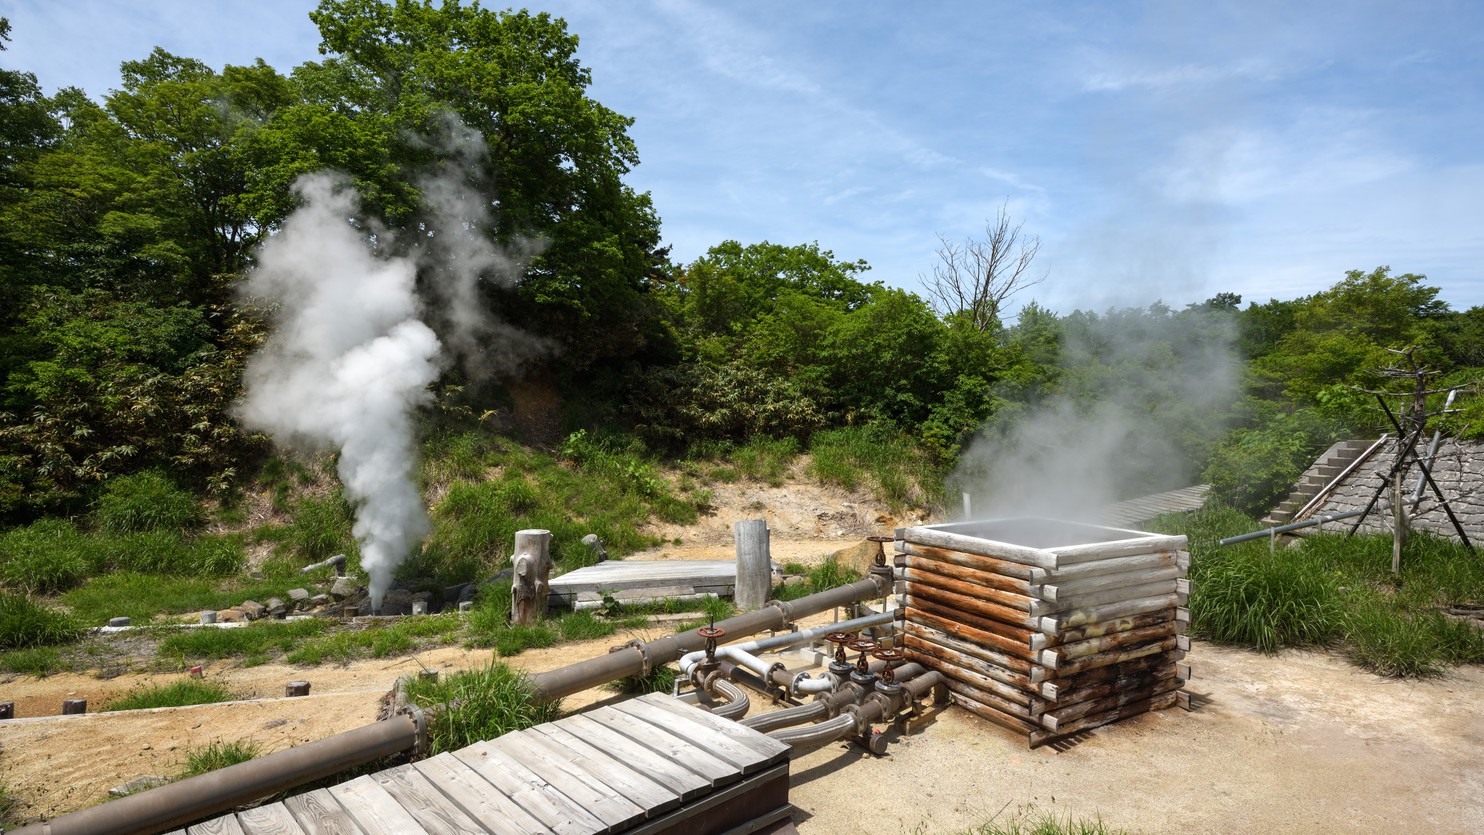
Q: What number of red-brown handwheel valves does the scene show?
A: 5